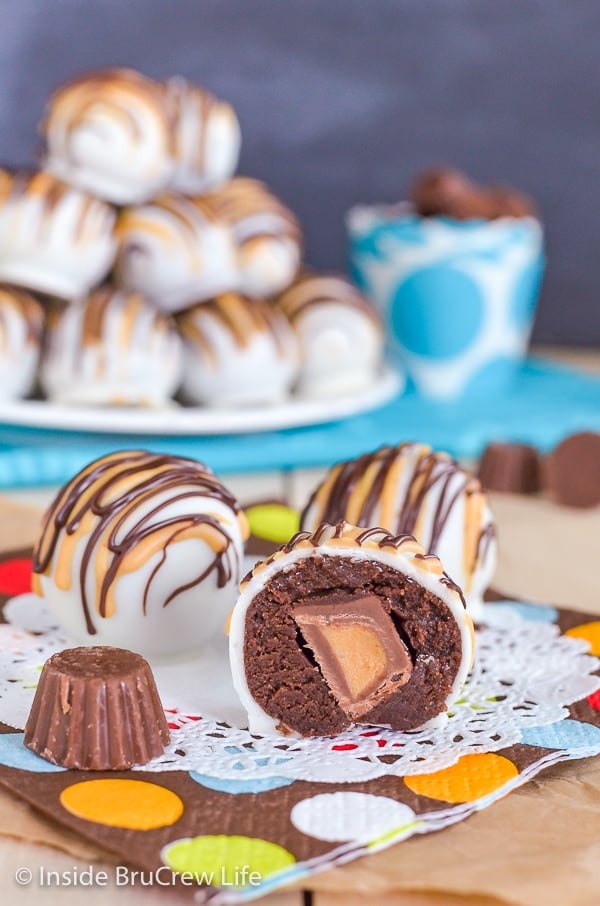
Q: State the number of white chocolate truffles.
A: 12